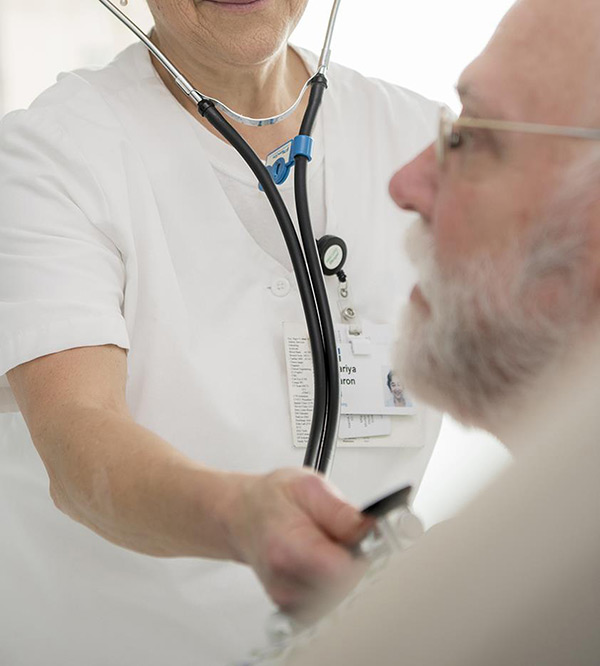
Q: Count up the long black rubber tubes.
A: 2